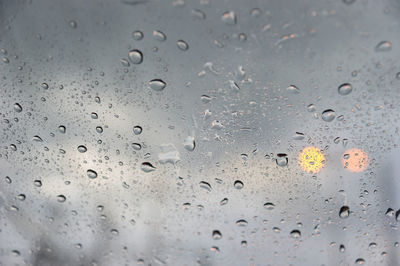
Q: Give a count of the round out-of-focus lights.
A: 2